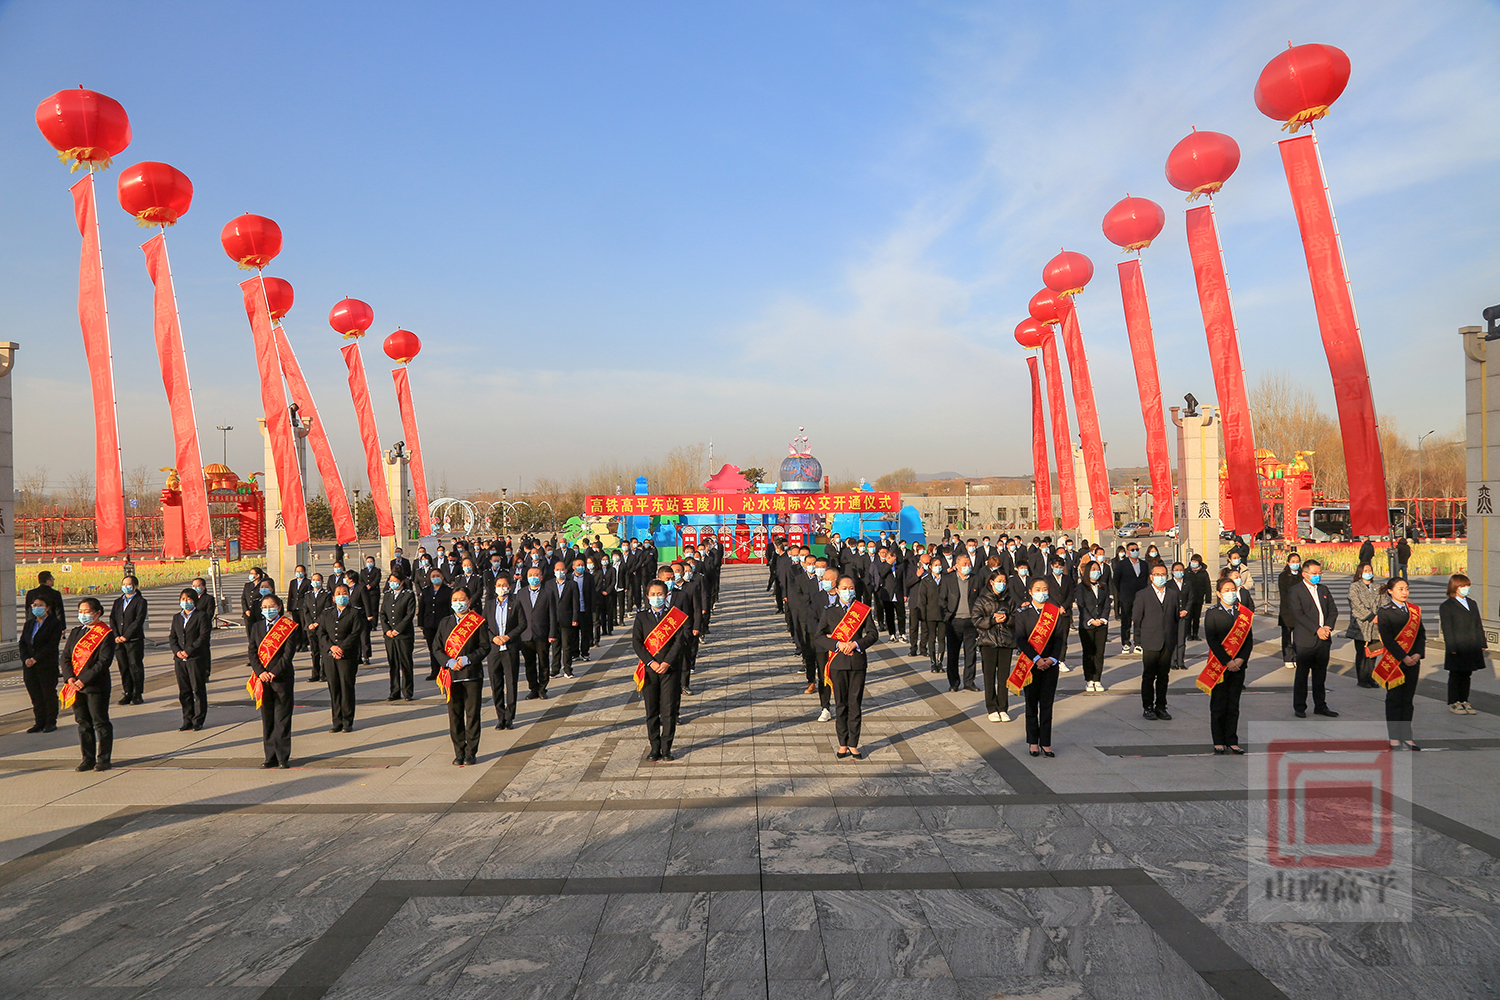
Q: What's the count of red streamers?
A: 12